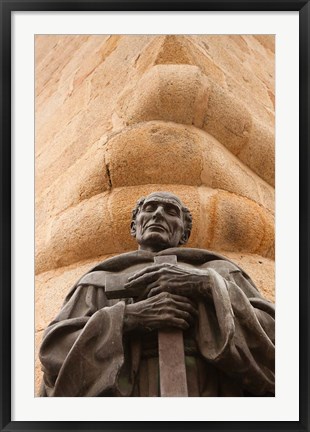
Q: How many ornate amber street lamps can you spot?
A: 0